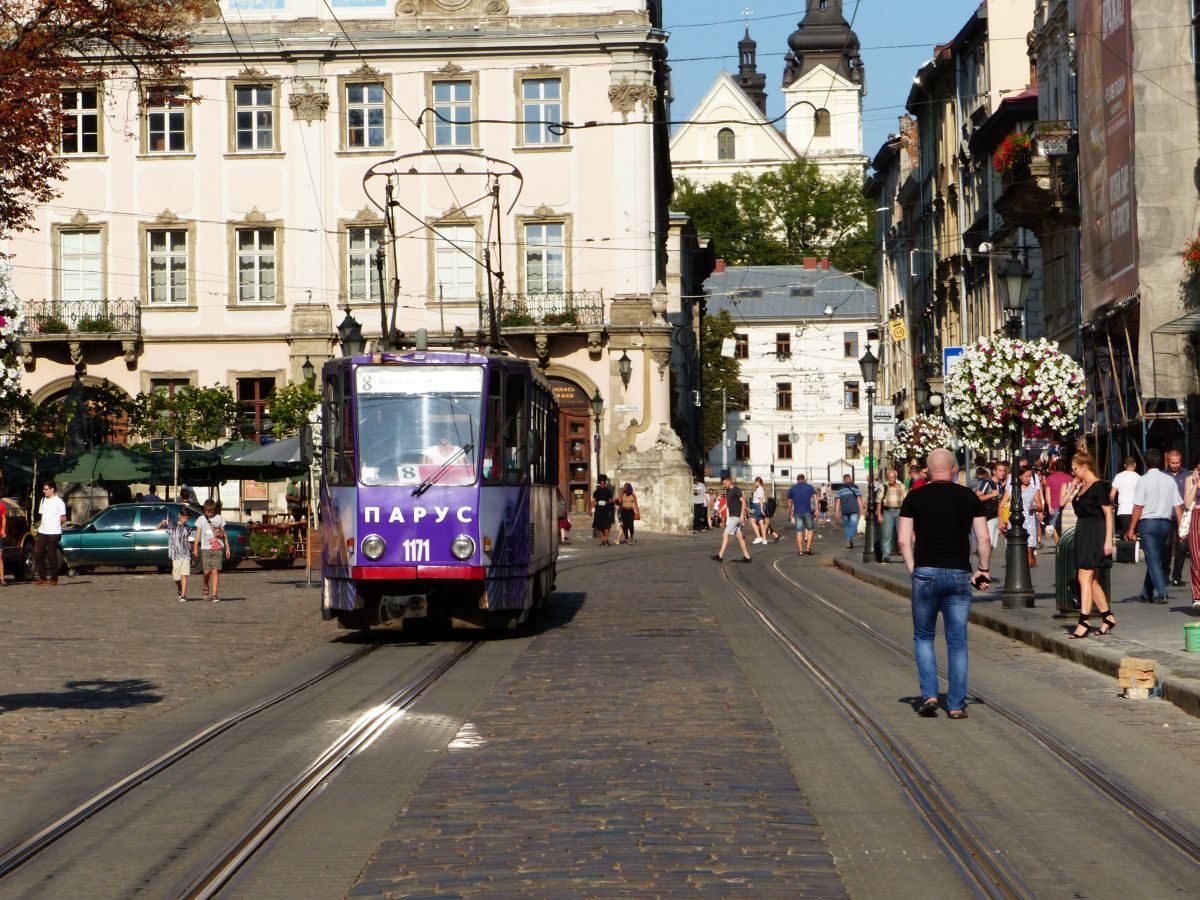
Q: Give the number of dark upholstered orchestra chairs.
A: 0